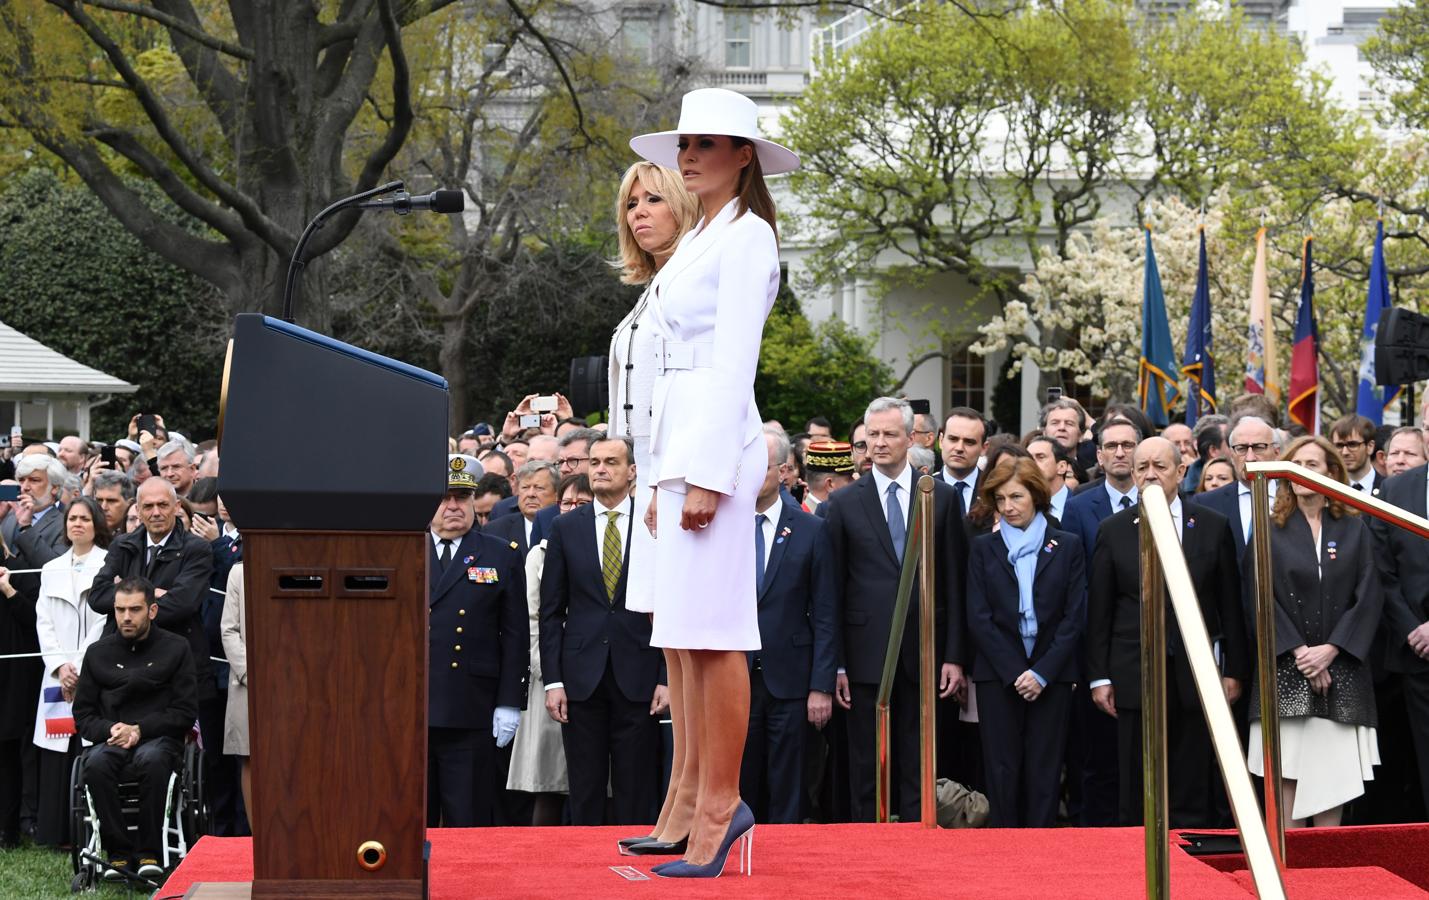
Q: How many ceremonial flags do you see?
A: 5